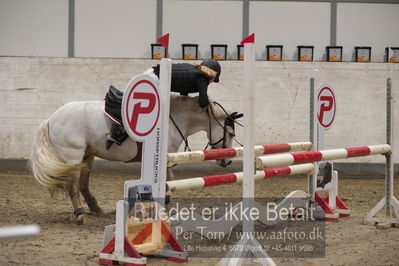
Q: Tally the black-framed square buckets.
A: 9